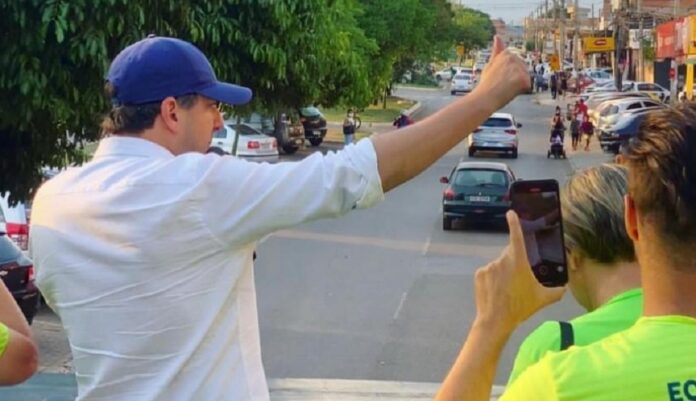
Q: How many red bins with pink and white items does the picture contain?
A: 0